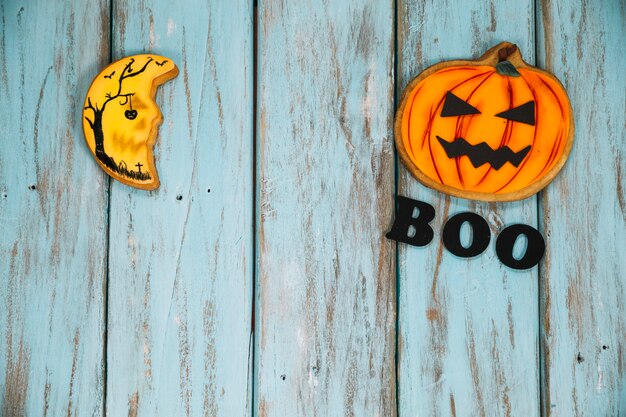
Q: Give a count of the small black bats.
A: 2